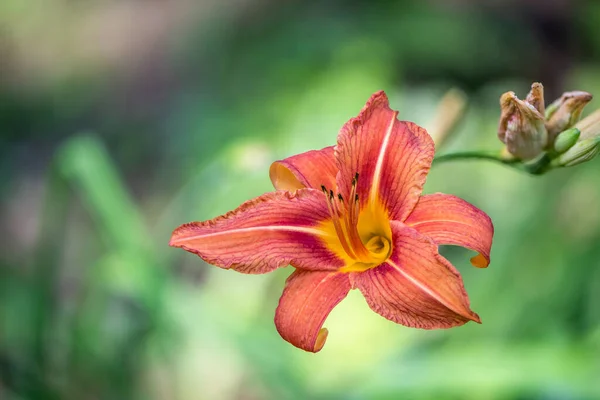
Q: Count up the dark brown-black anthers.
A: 6